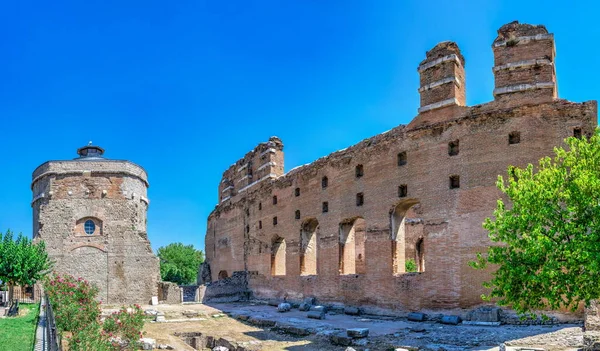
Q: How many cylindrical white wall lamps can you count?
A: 0